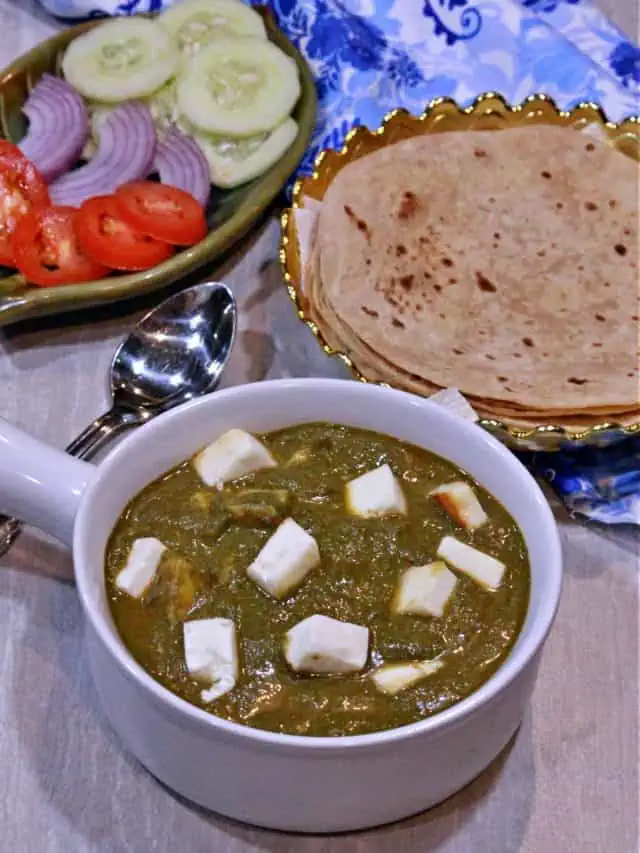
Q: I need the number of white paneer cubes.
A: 10